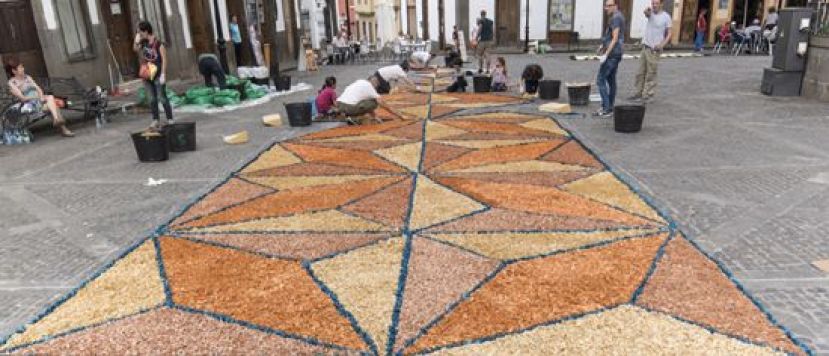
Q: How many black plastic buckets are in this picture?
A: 8